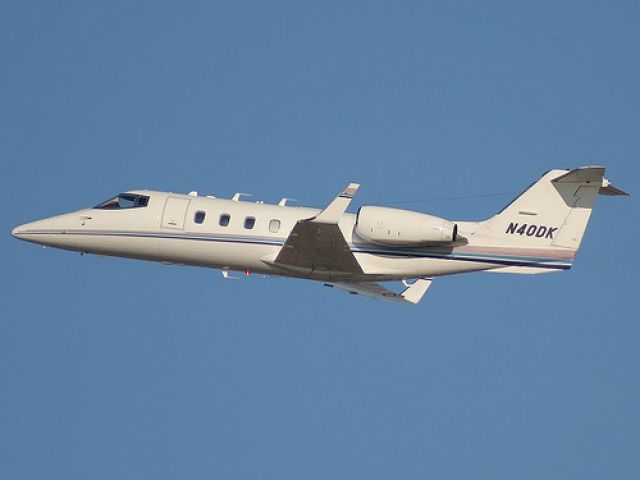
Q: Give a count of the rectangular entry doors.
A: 1